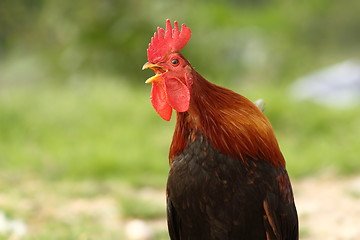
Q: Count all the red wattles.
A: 2